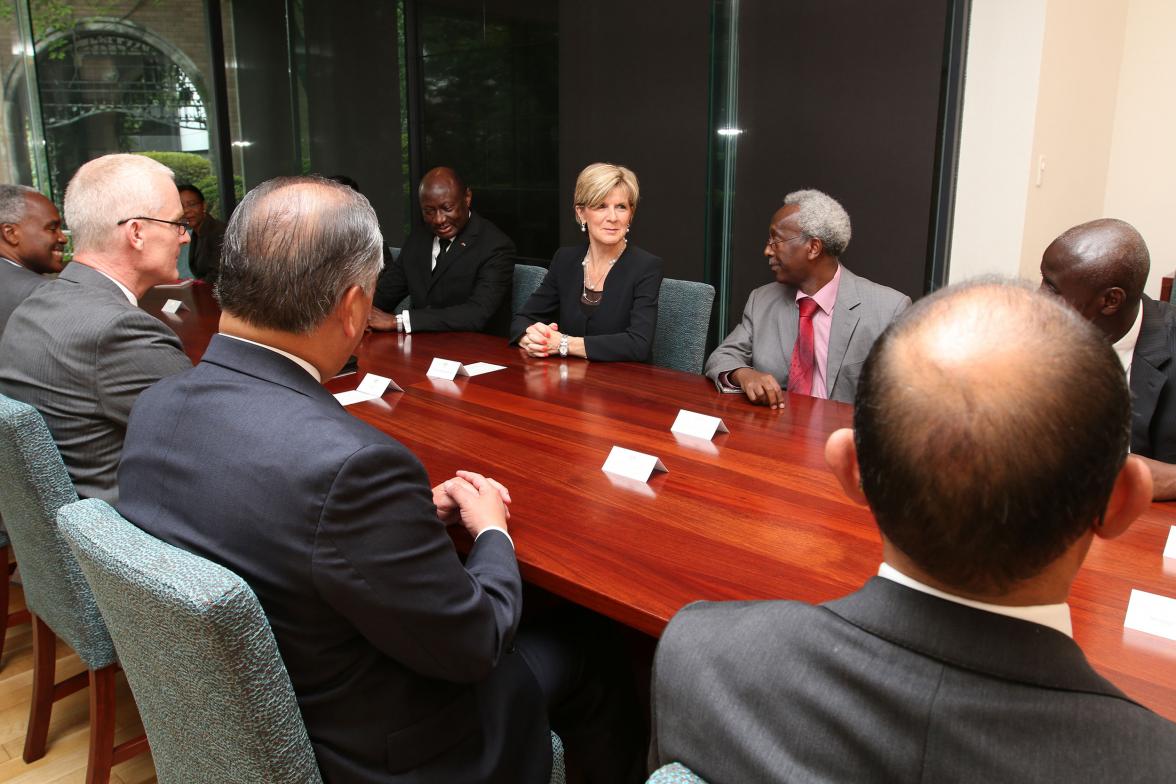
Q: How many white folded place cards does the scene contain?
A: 7